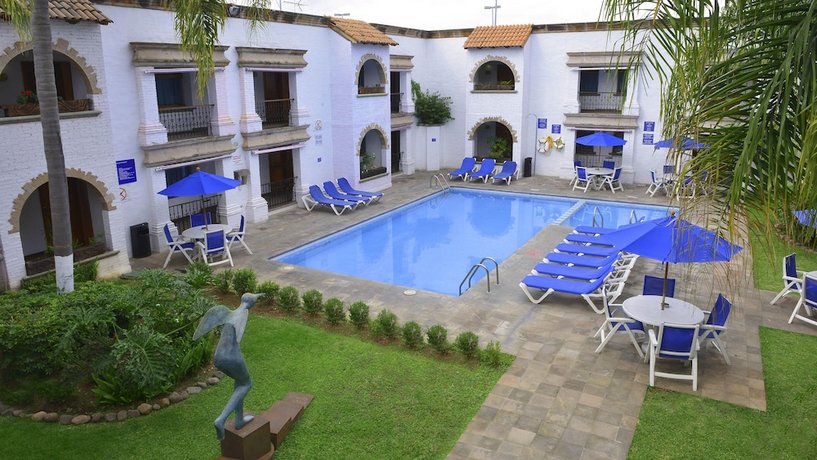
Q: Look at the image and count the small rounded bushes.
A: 12